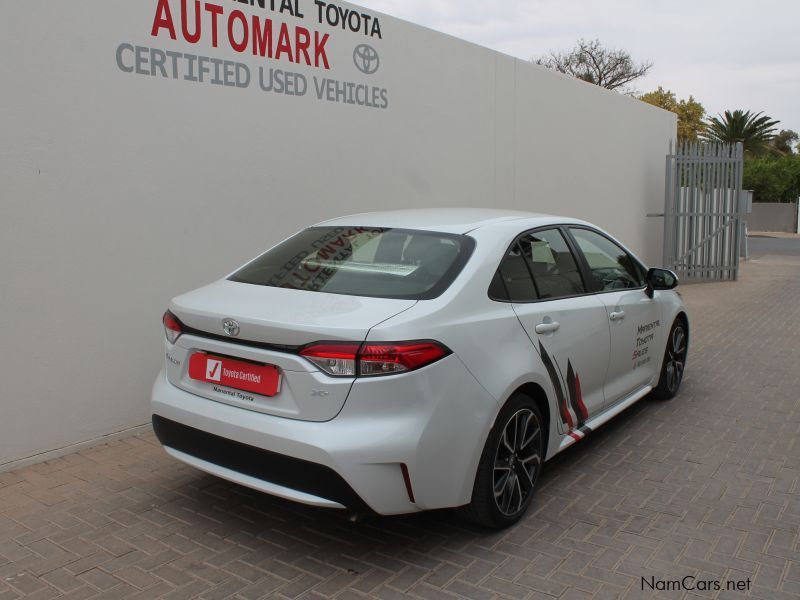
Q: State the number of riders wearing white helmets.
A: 0